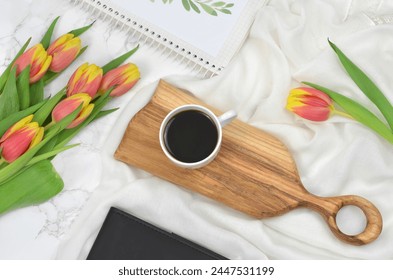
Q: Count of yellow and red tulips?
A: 7